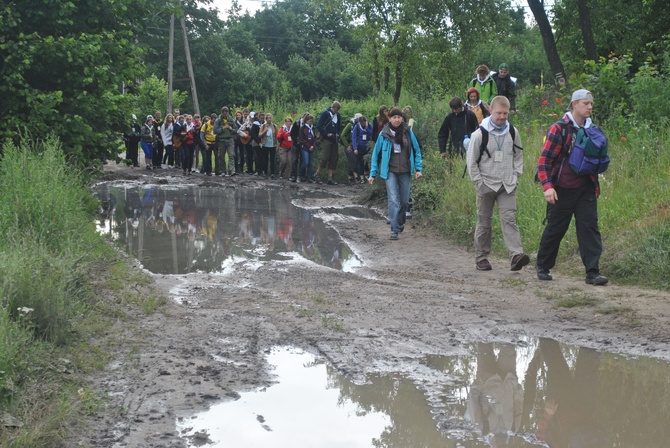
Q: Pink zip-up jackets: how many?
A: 0